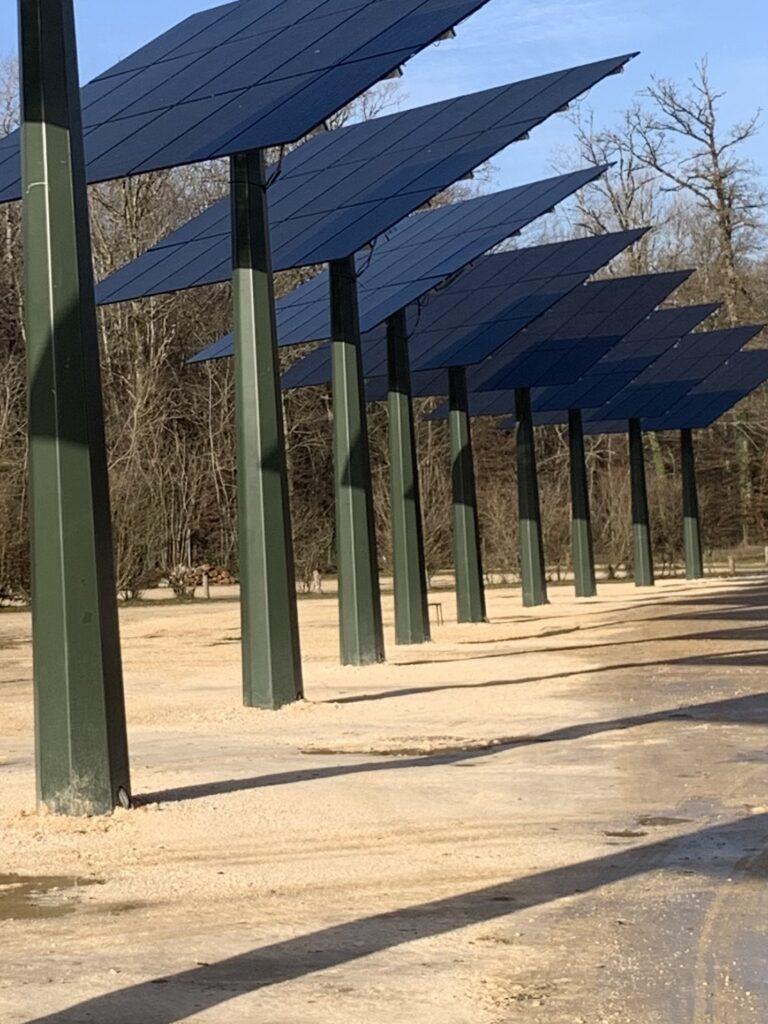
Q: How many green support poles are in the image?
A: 9